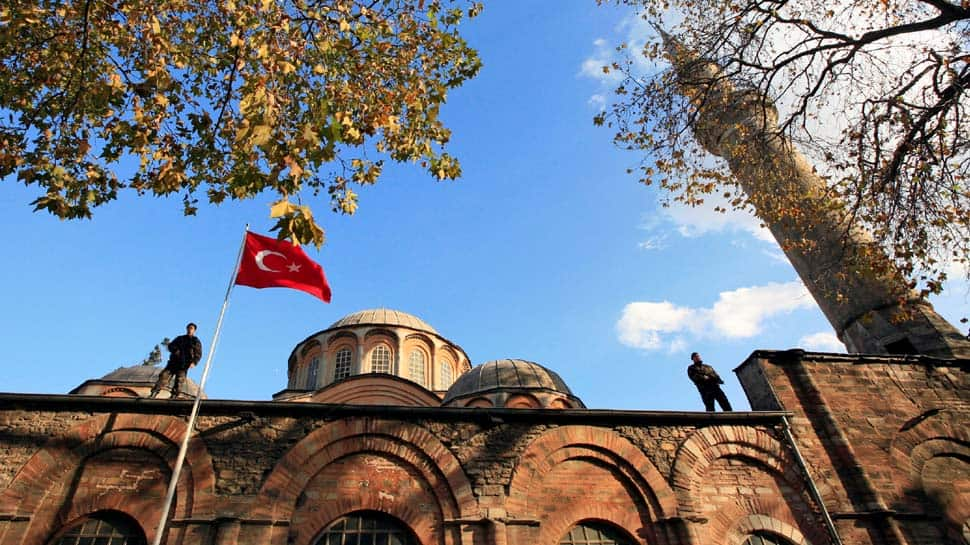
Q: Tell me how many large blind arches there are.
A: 5